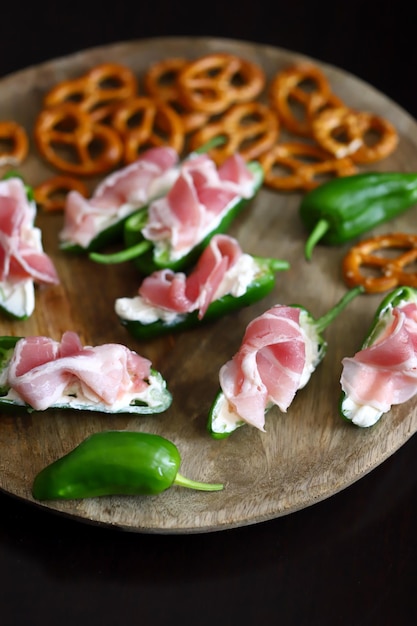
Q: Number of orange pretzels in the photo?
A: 12